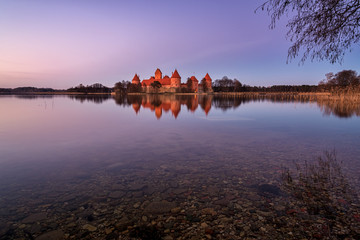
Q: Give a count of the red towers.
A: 5